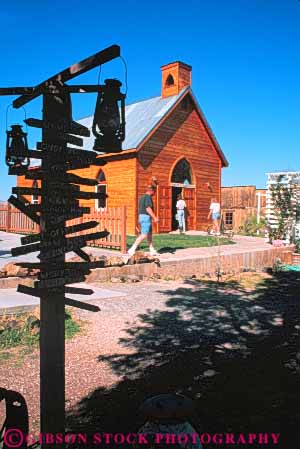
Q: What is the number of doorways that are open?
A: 1